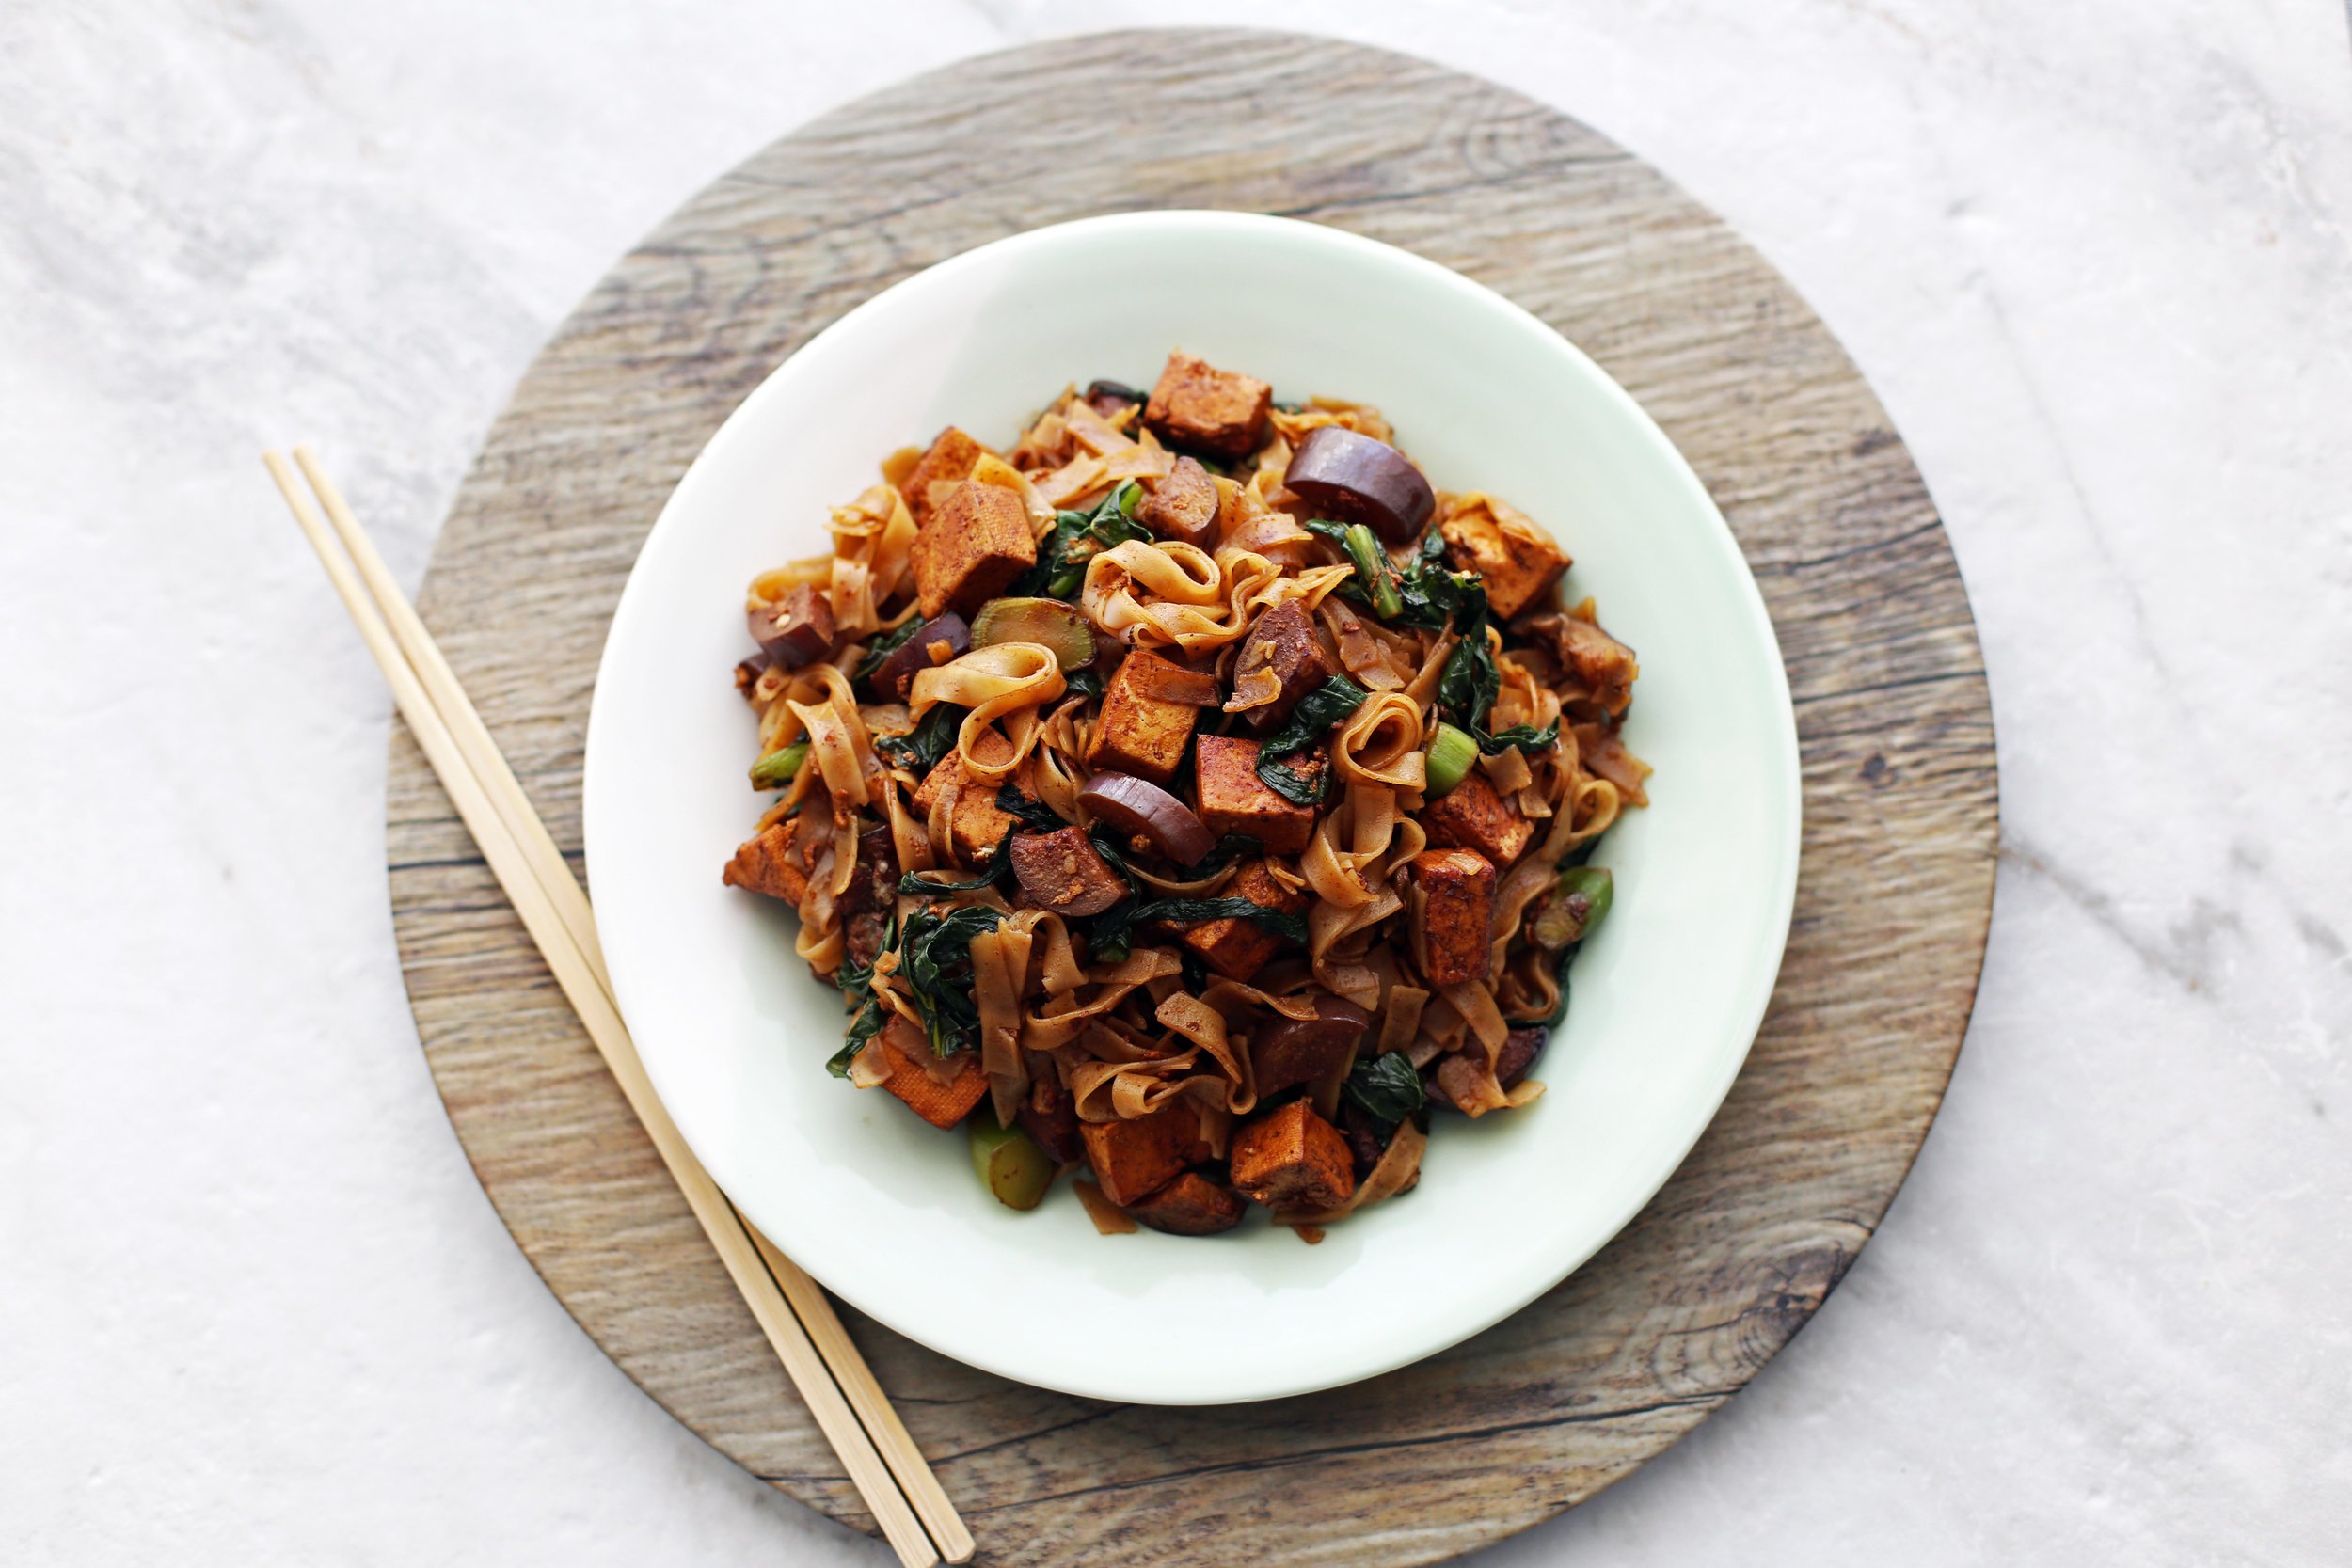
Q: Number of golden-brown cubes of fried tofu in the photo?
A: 14